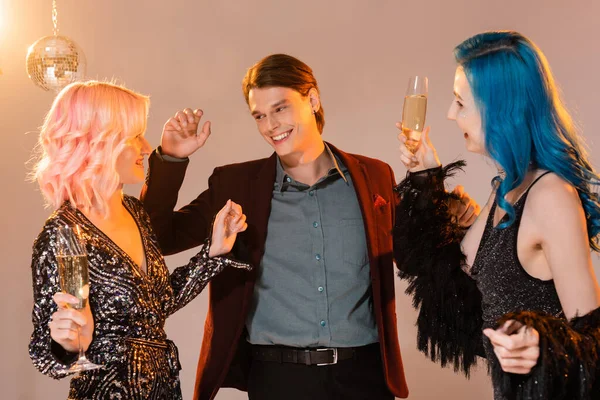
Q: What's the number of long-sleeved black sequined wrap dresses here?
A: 1